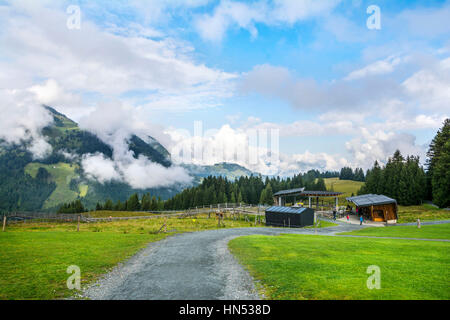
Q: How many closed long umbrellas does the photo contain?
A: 0